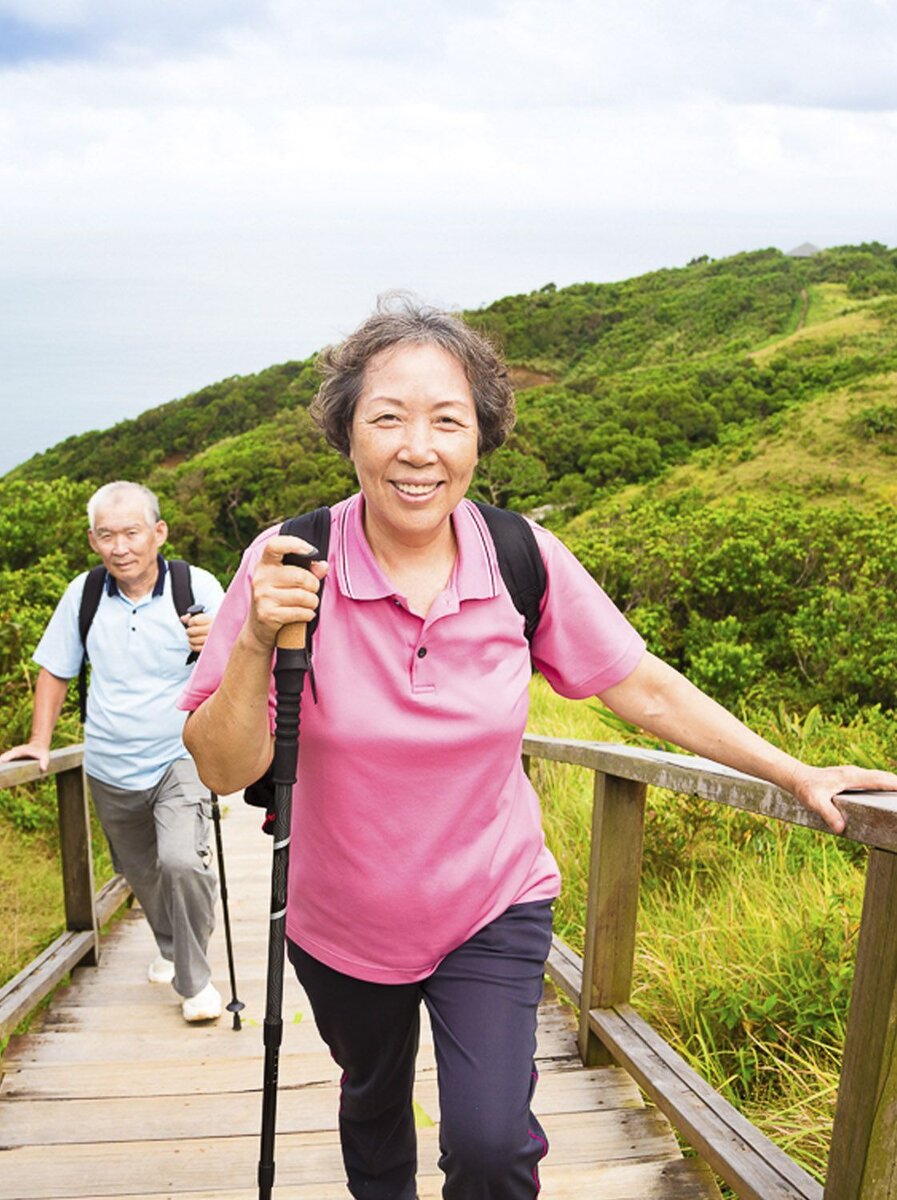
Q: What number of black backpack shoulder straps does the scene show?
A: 4